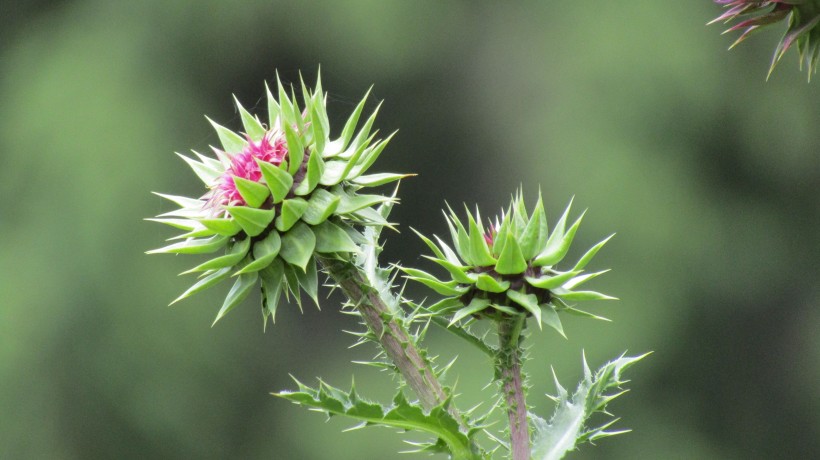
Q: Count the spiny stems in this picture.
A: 2